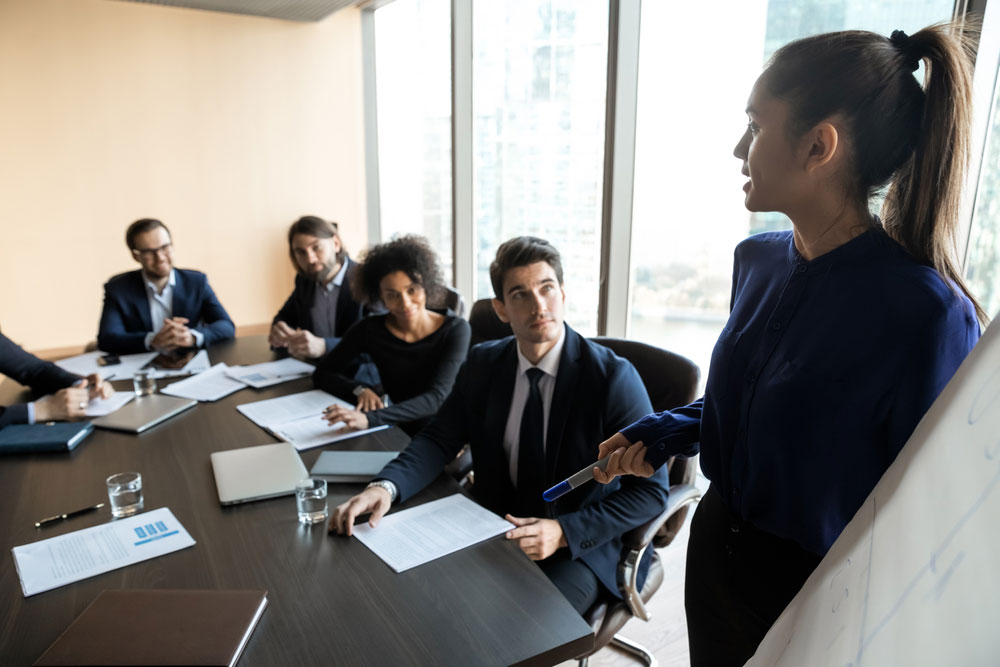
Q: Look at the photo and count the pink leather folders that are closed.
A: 0